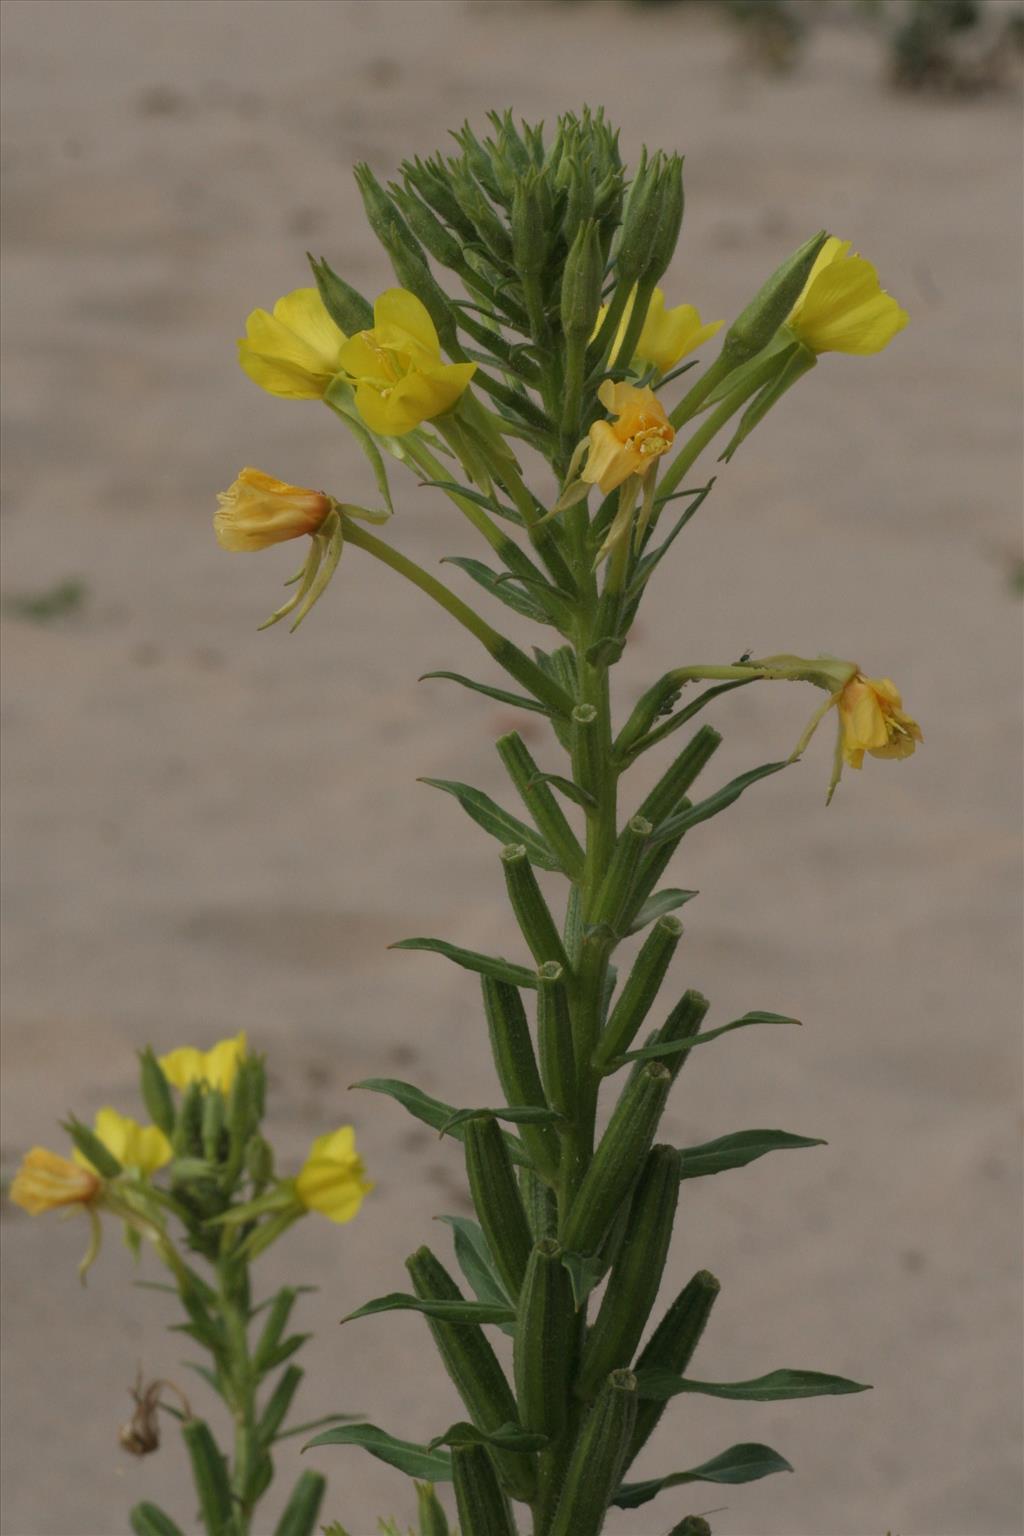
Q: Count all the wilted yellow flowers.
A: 4